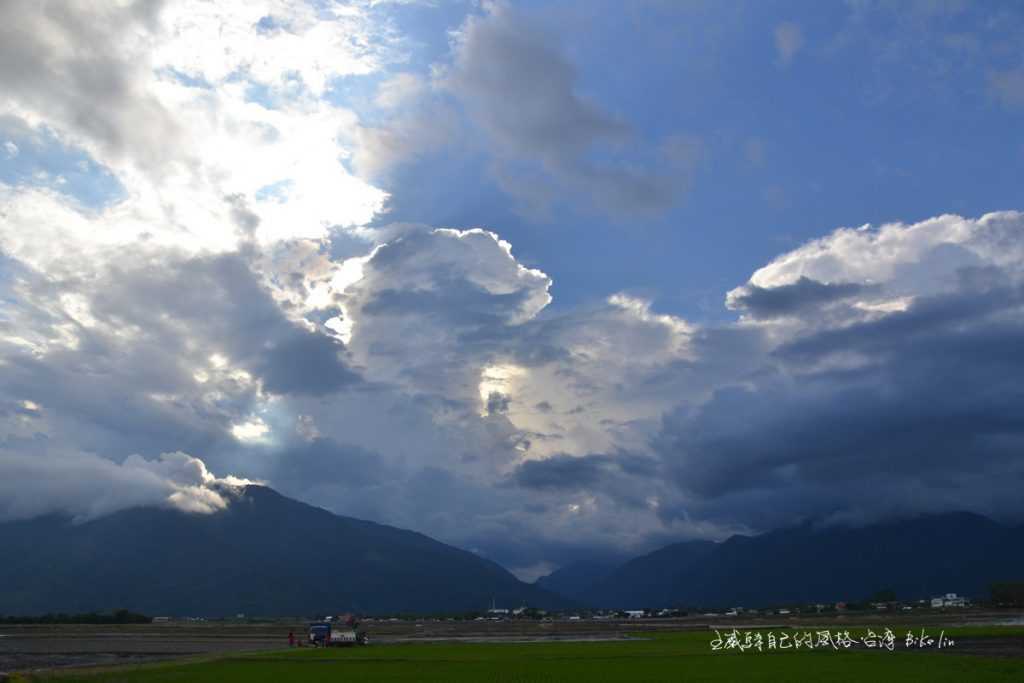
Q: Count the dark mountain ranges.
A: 2